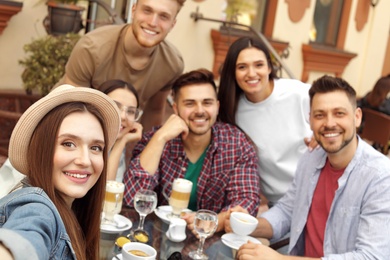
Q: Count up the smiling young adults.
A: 6